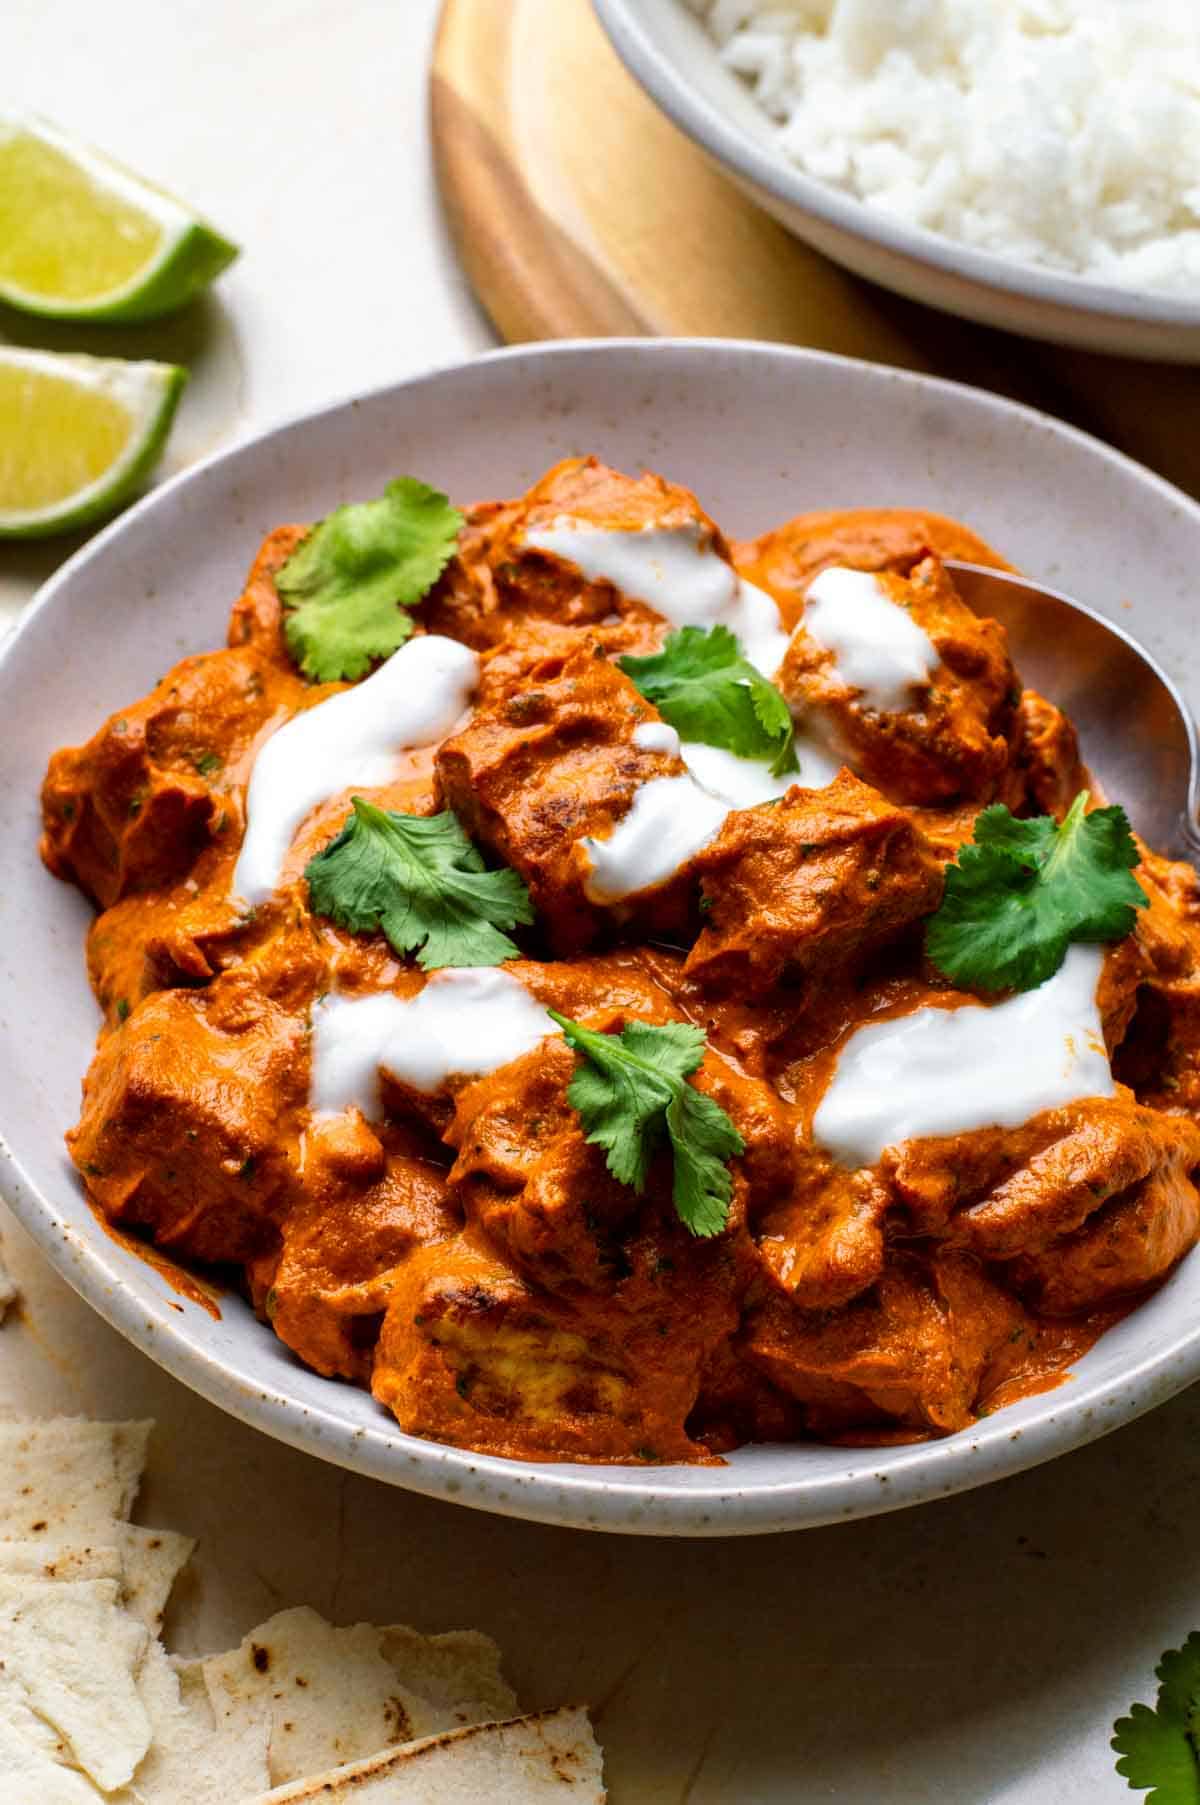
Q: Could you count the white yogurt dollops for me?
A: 6